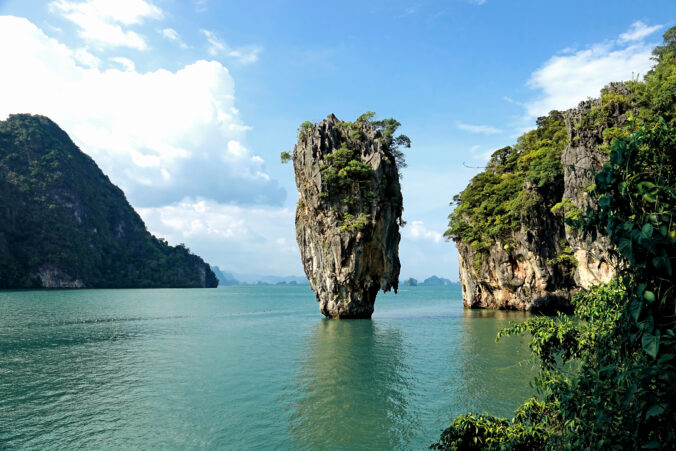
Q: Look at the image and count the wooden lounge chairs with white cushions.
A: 0